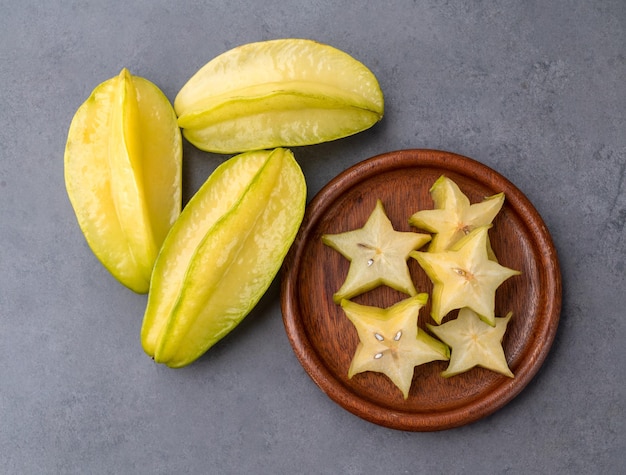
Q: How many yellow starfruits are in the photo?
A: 3